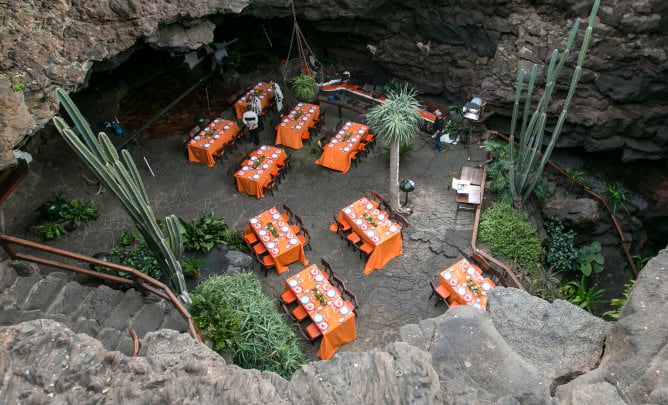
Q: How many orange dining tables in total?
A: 9